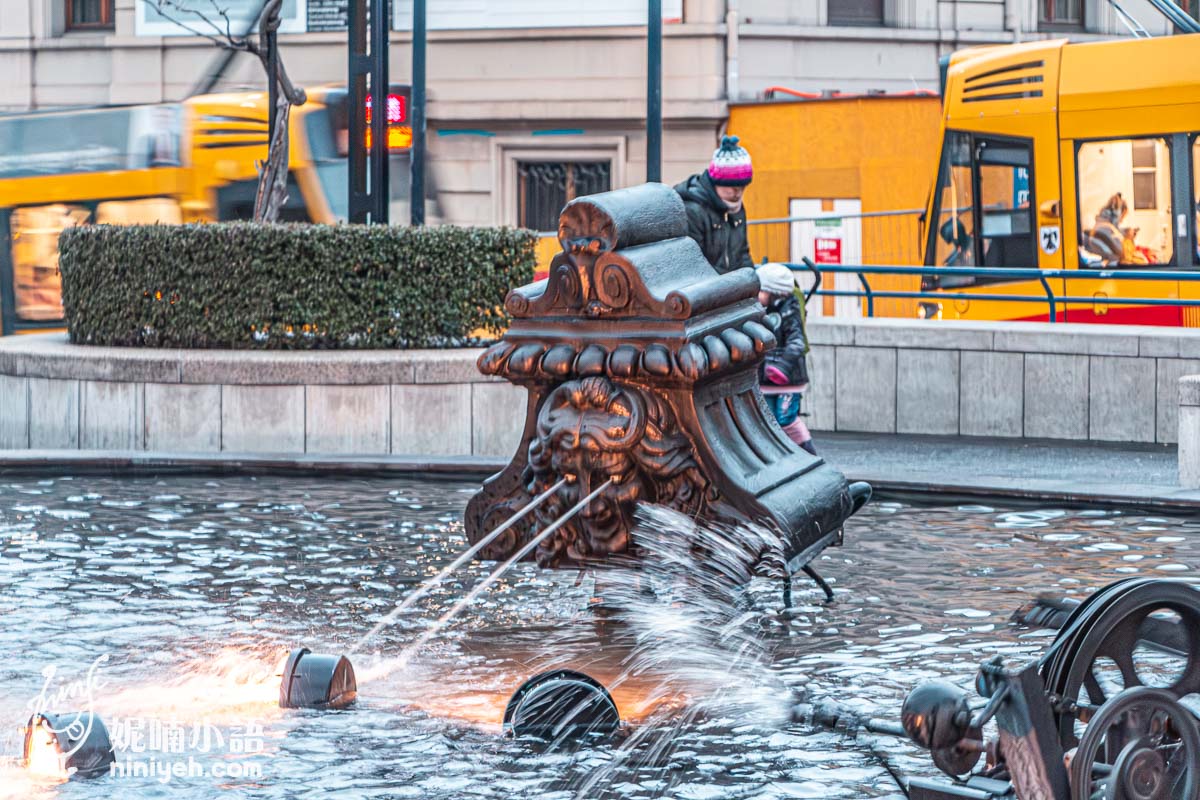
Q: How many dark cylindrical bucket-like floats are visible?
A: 3